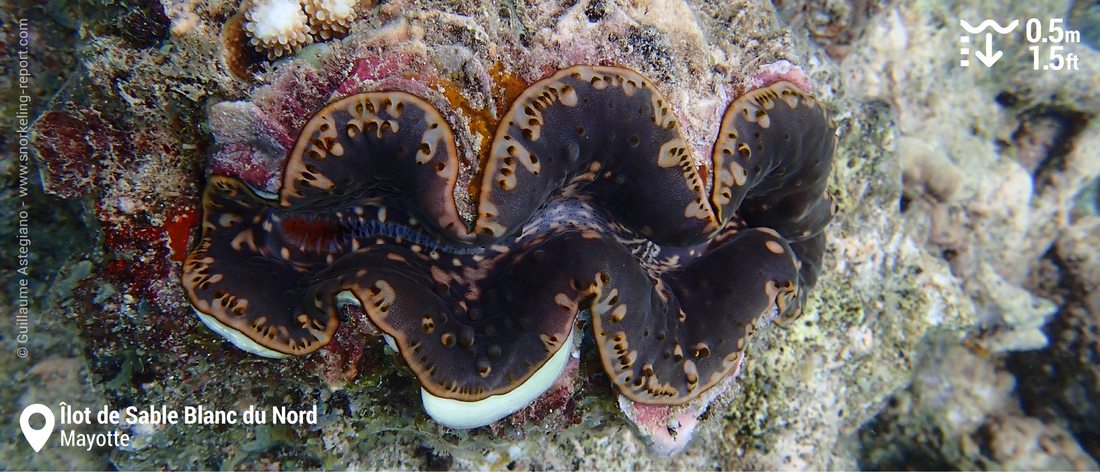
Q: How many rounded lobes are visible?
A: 6